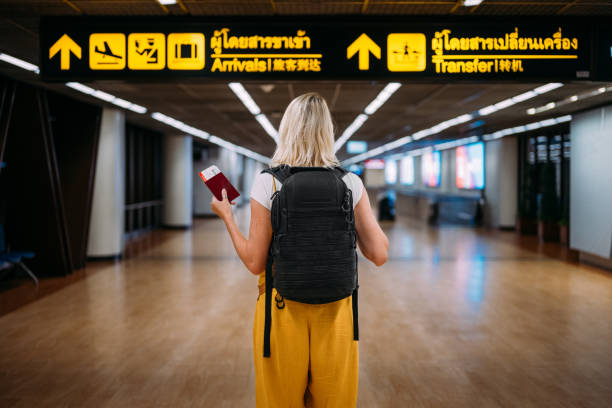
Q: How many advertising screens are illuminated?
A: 4